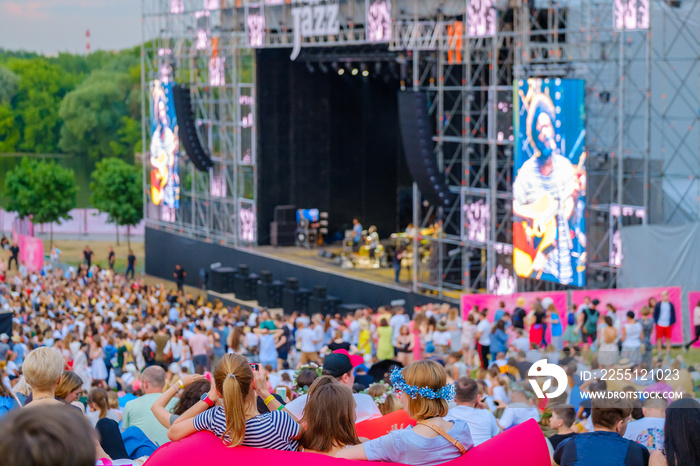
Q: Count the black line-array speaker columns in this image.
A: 2